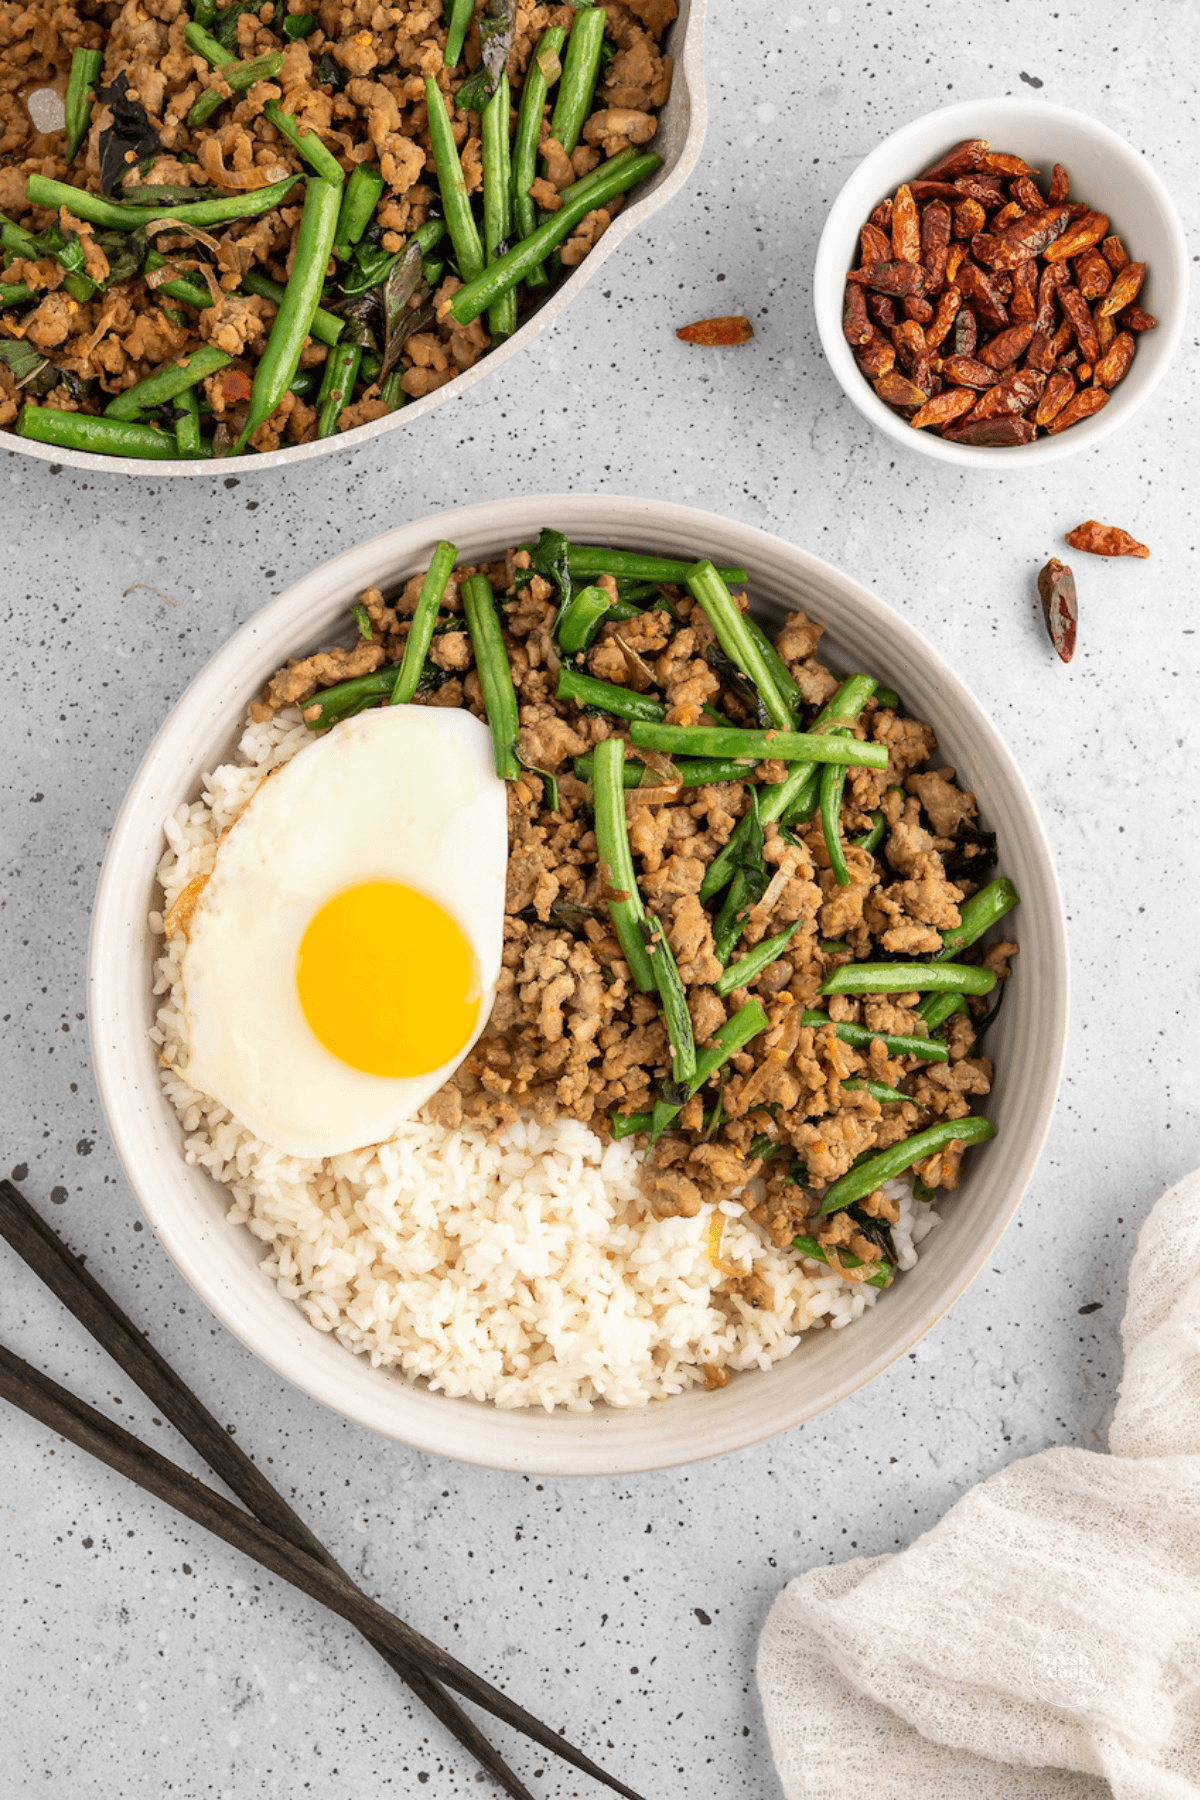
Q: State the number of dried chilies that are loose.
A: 3